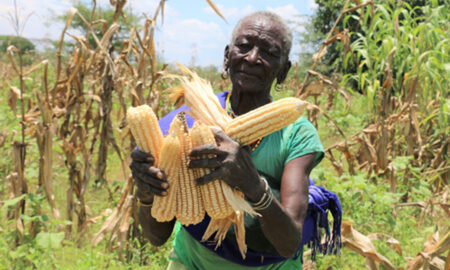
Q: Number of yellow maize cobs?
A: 5